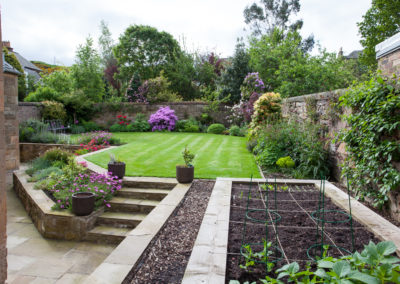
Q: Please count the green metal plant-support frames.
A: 2